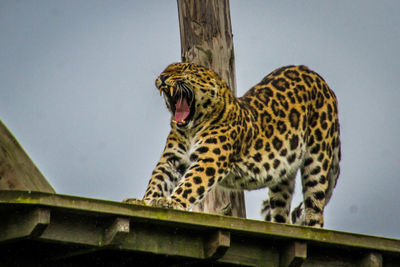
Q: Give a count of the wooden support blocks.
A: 5